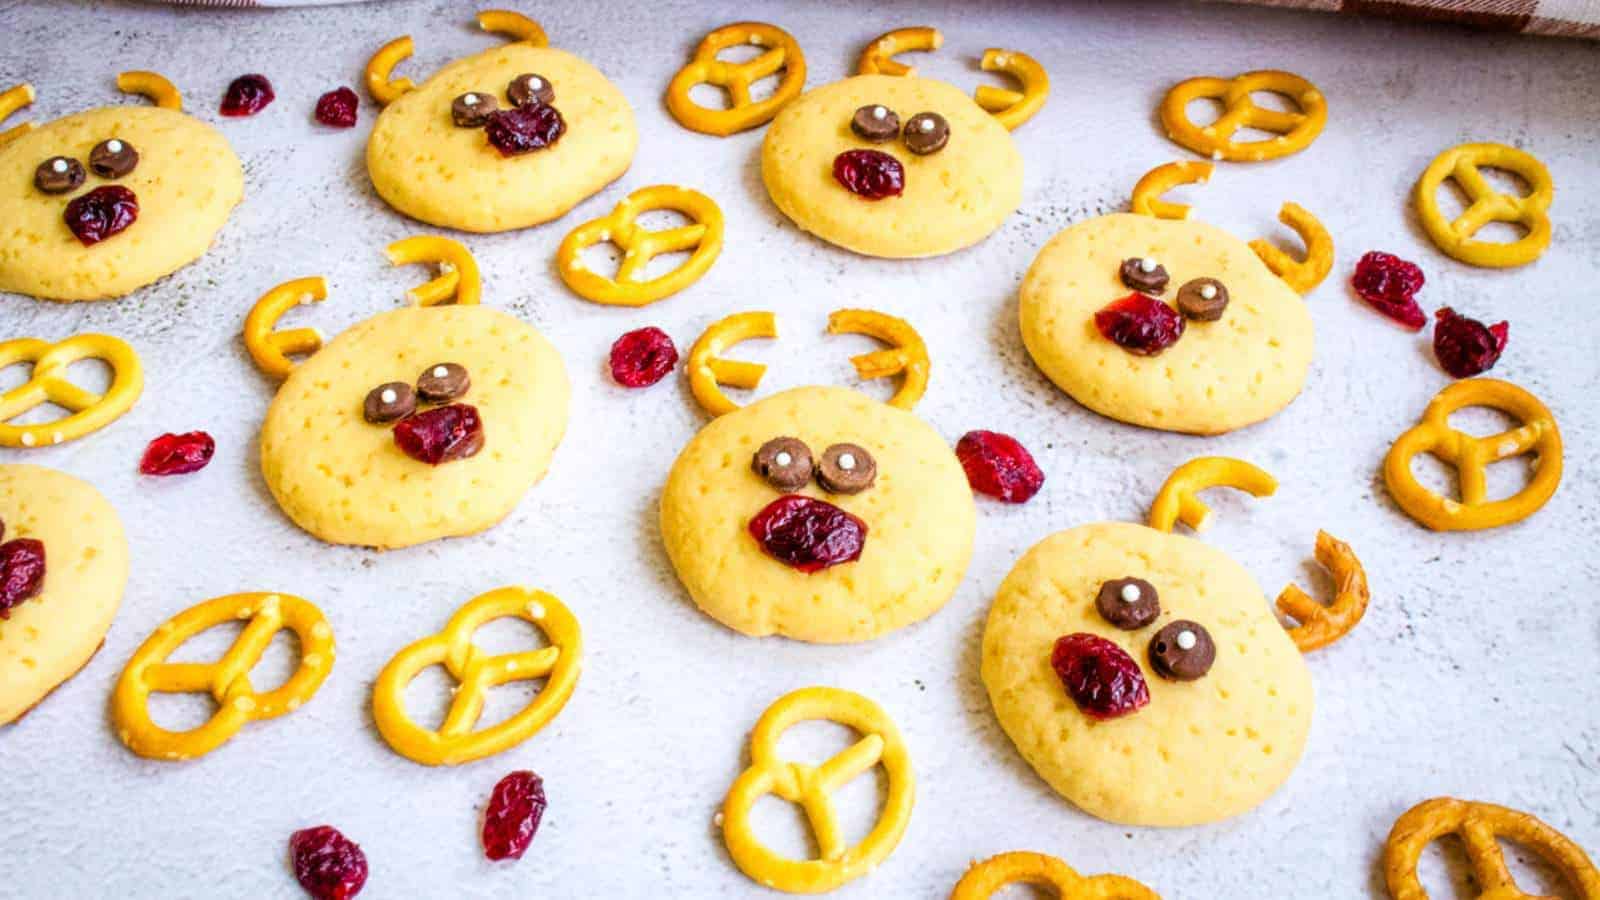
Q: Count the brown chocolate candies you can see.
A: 14